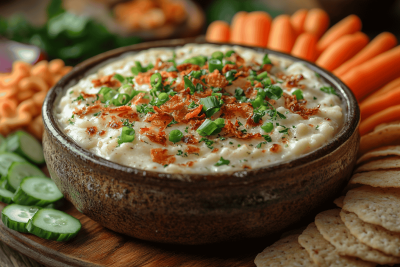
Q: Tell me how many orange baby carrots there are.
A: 14